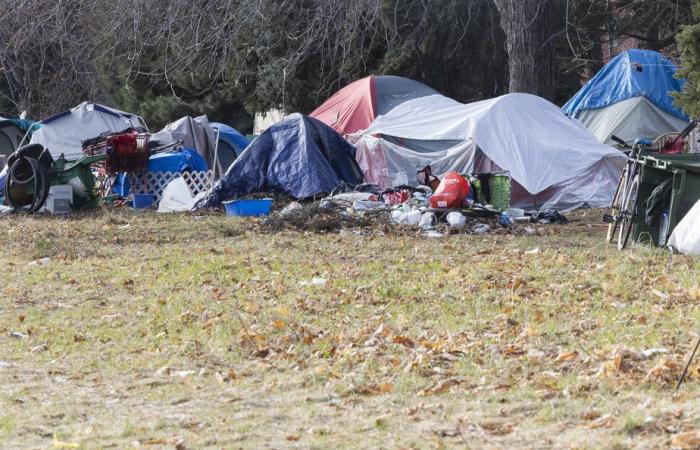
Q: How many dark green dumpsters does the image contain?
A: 1